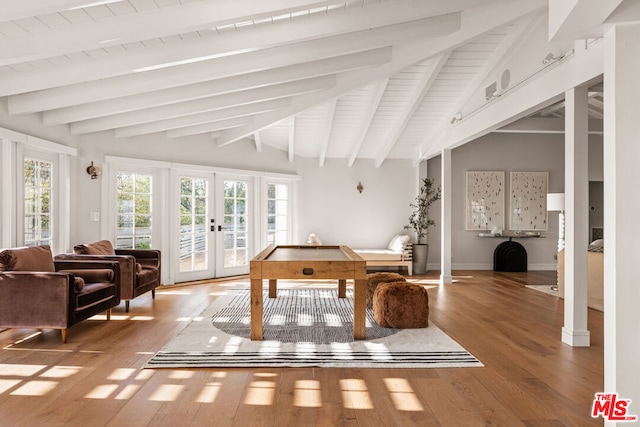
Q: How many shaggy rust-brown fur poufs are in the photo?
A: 2